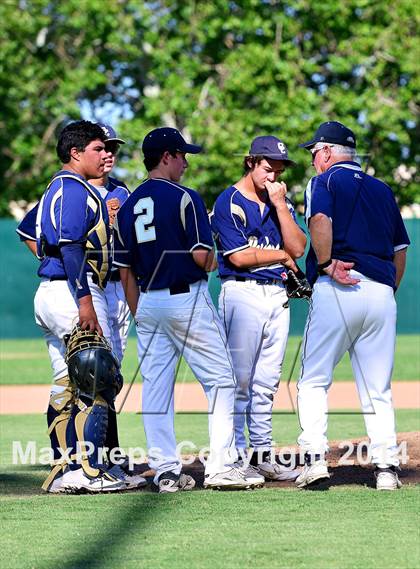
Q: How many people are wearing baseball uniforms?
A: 5